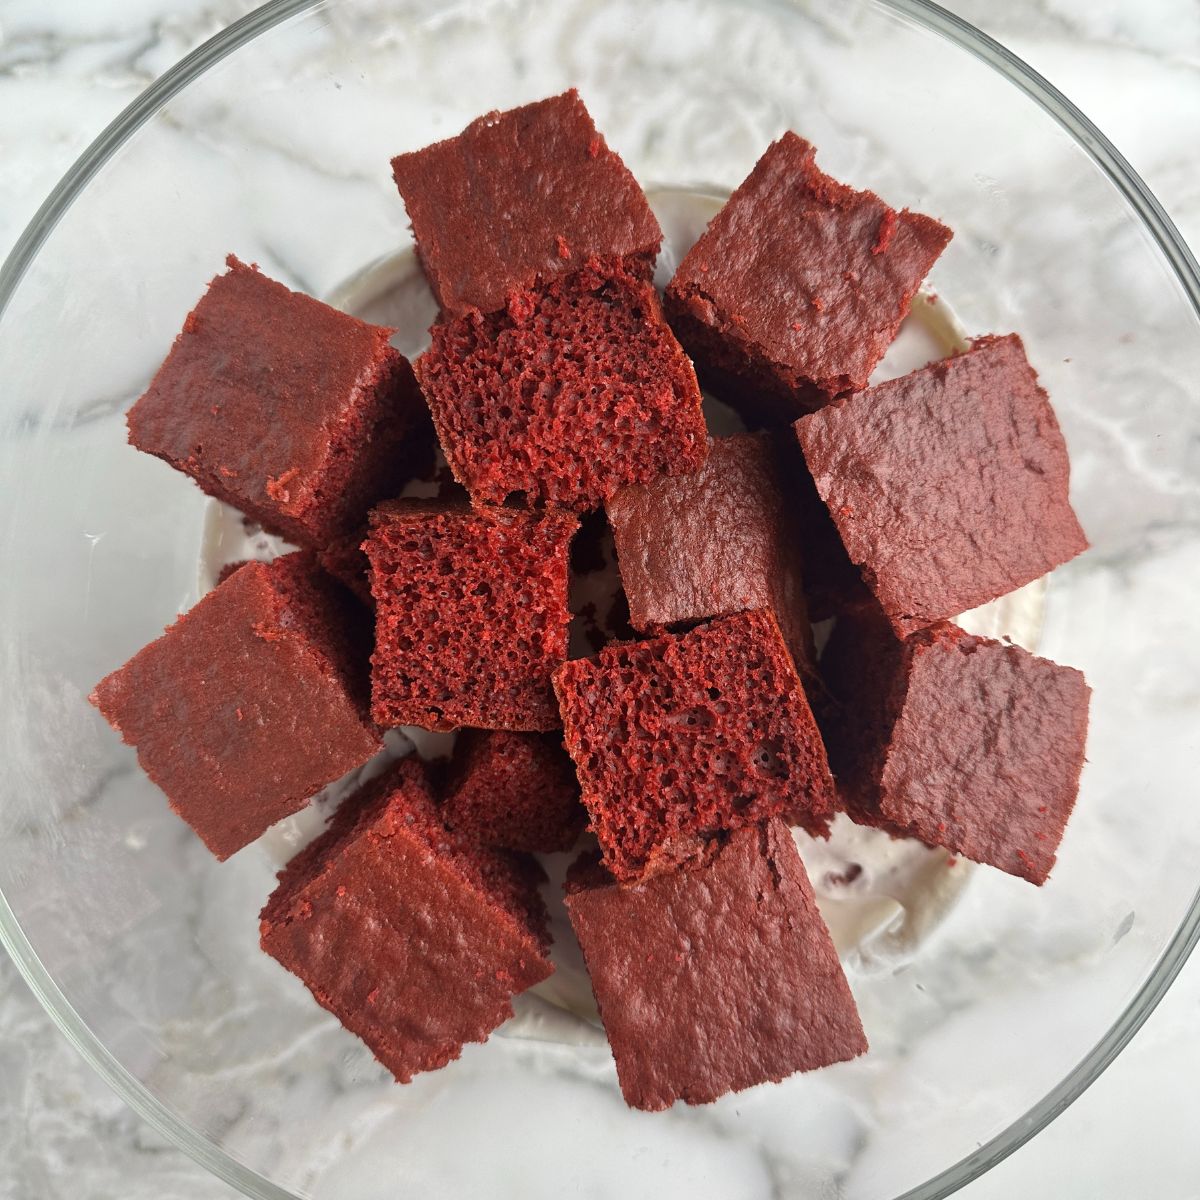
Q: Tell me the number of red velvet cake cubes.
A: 13